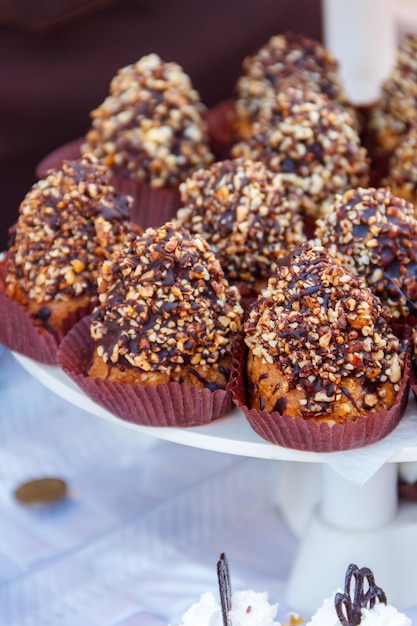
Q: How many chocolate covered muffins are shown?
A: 10